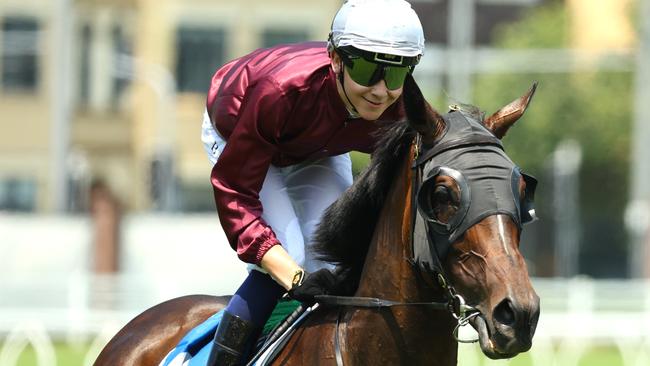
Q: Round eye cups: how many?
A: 2